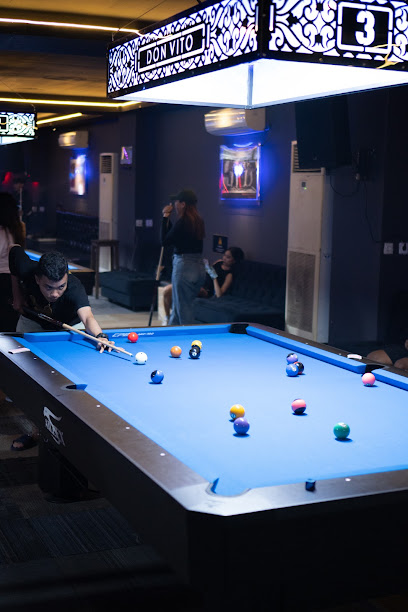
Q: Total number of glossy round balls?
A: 14